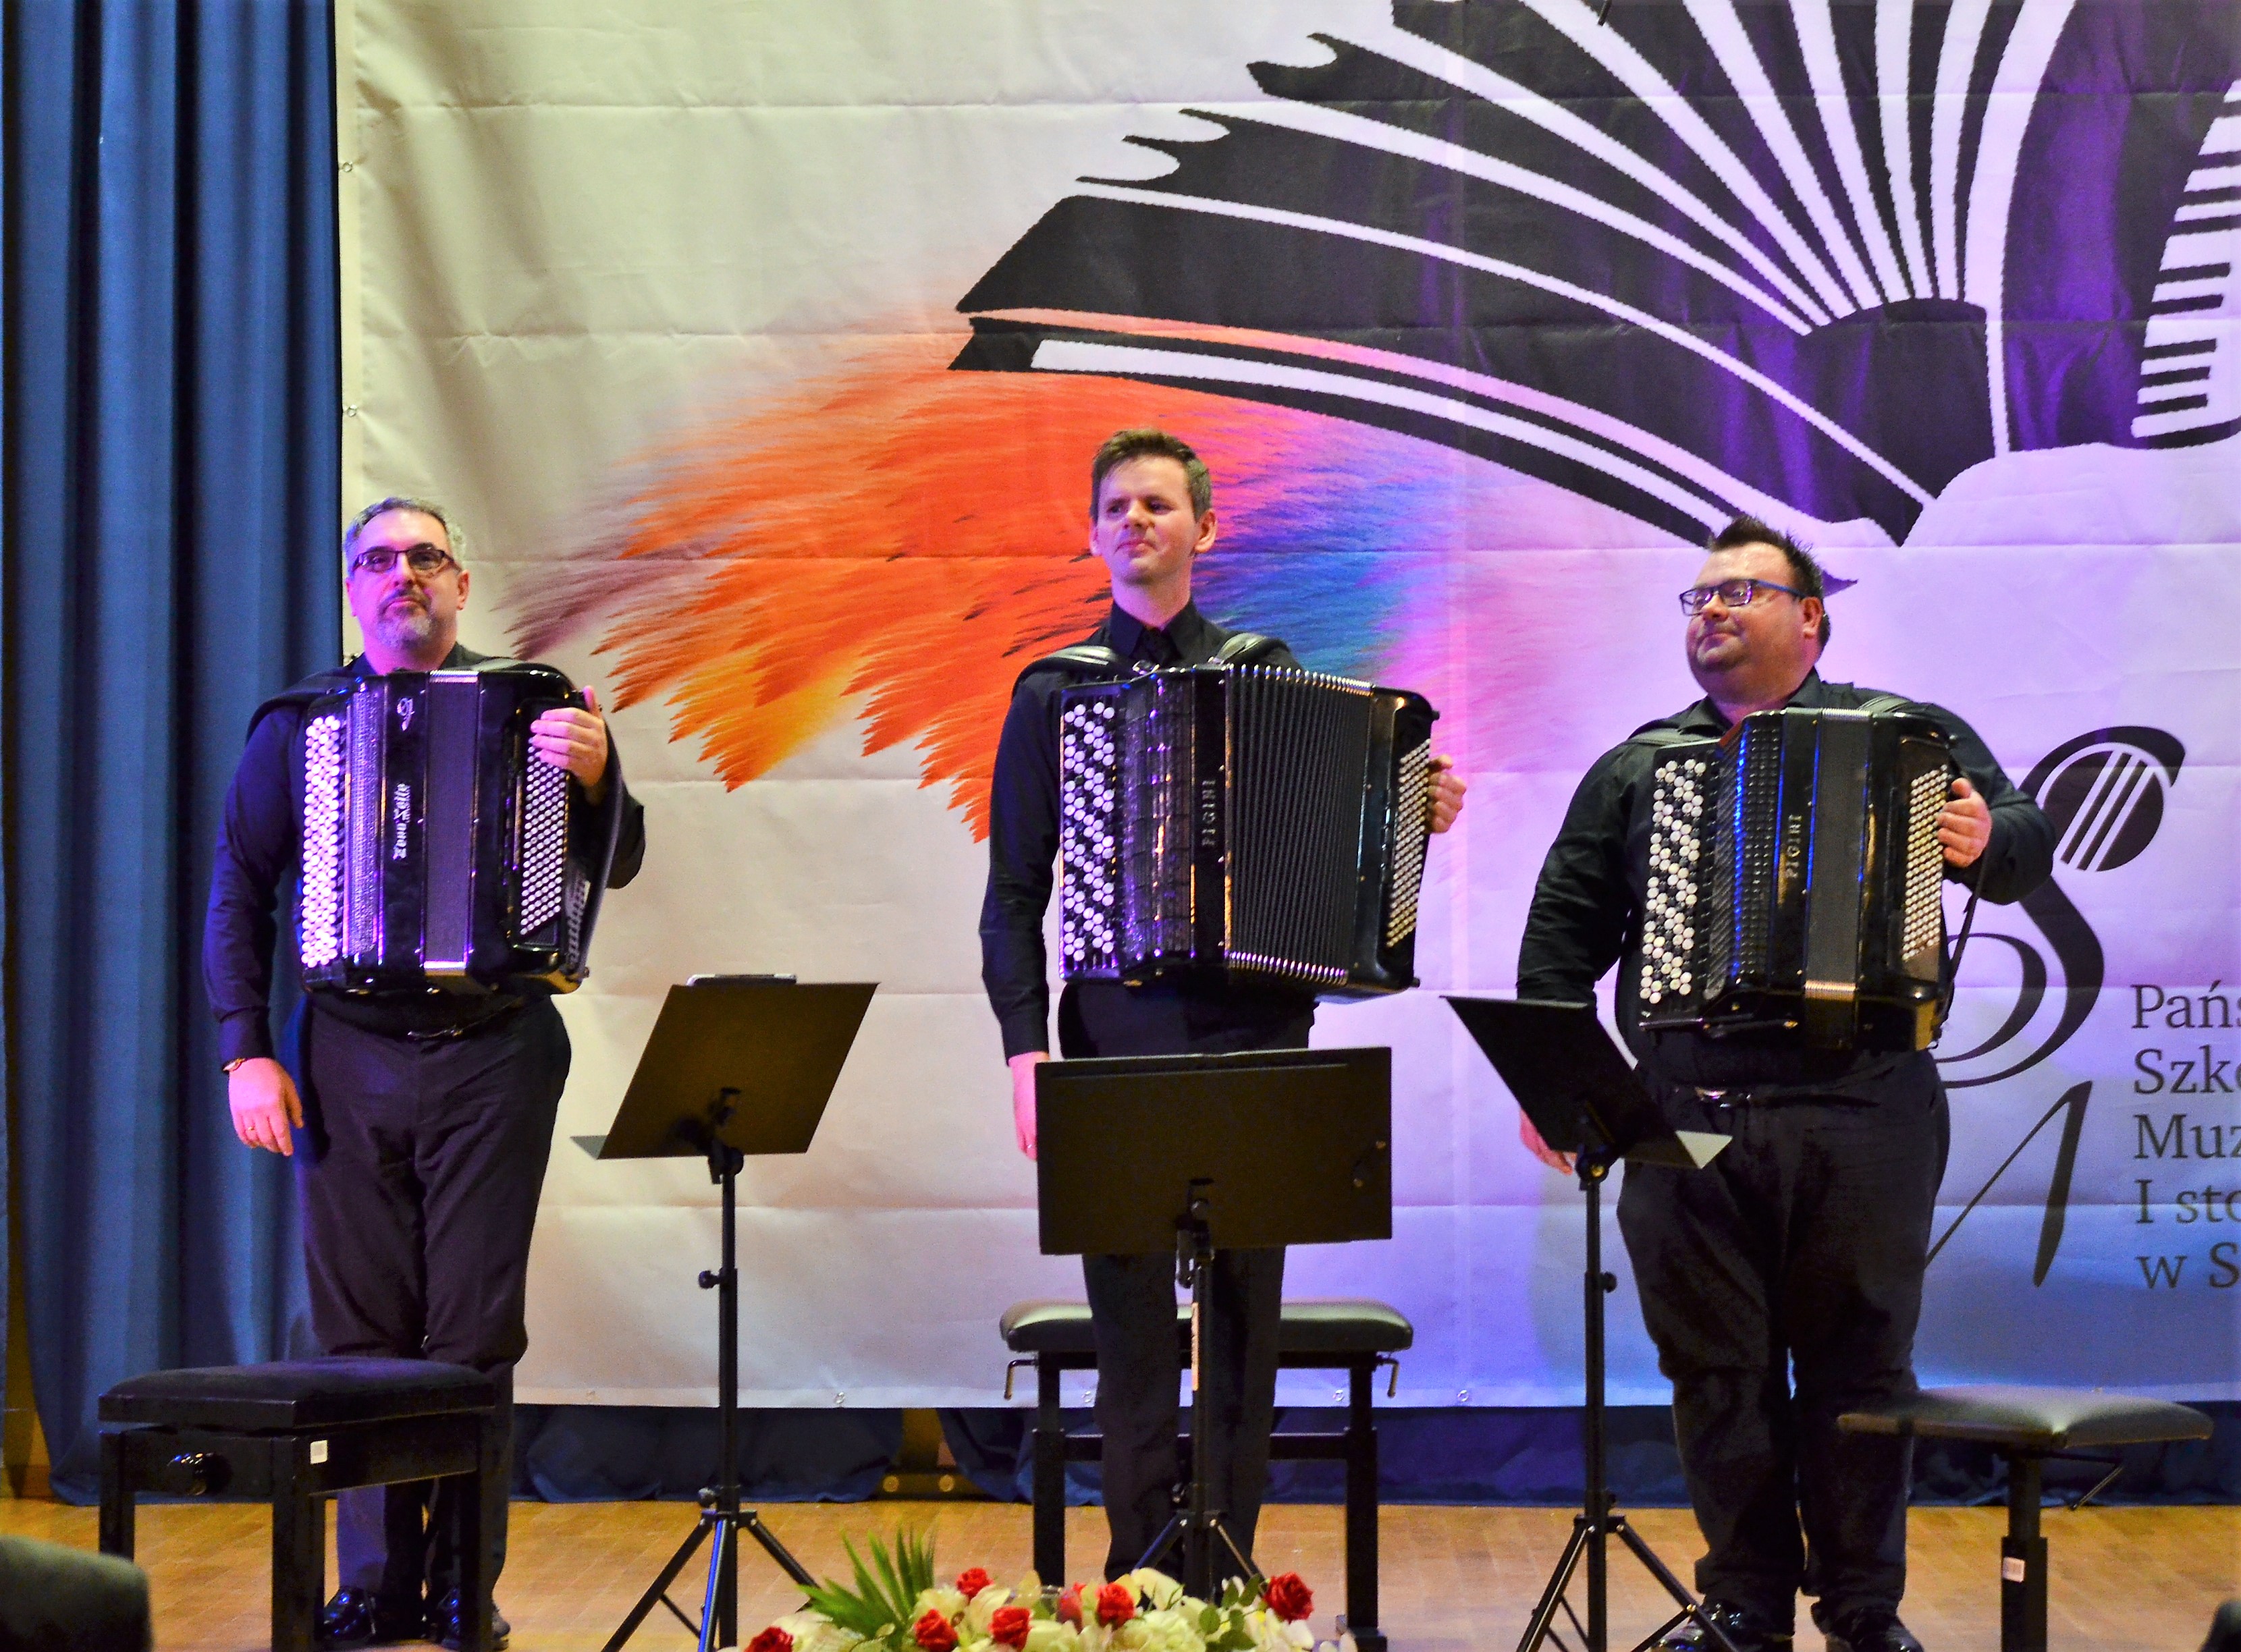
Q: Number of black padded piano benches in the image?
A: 3